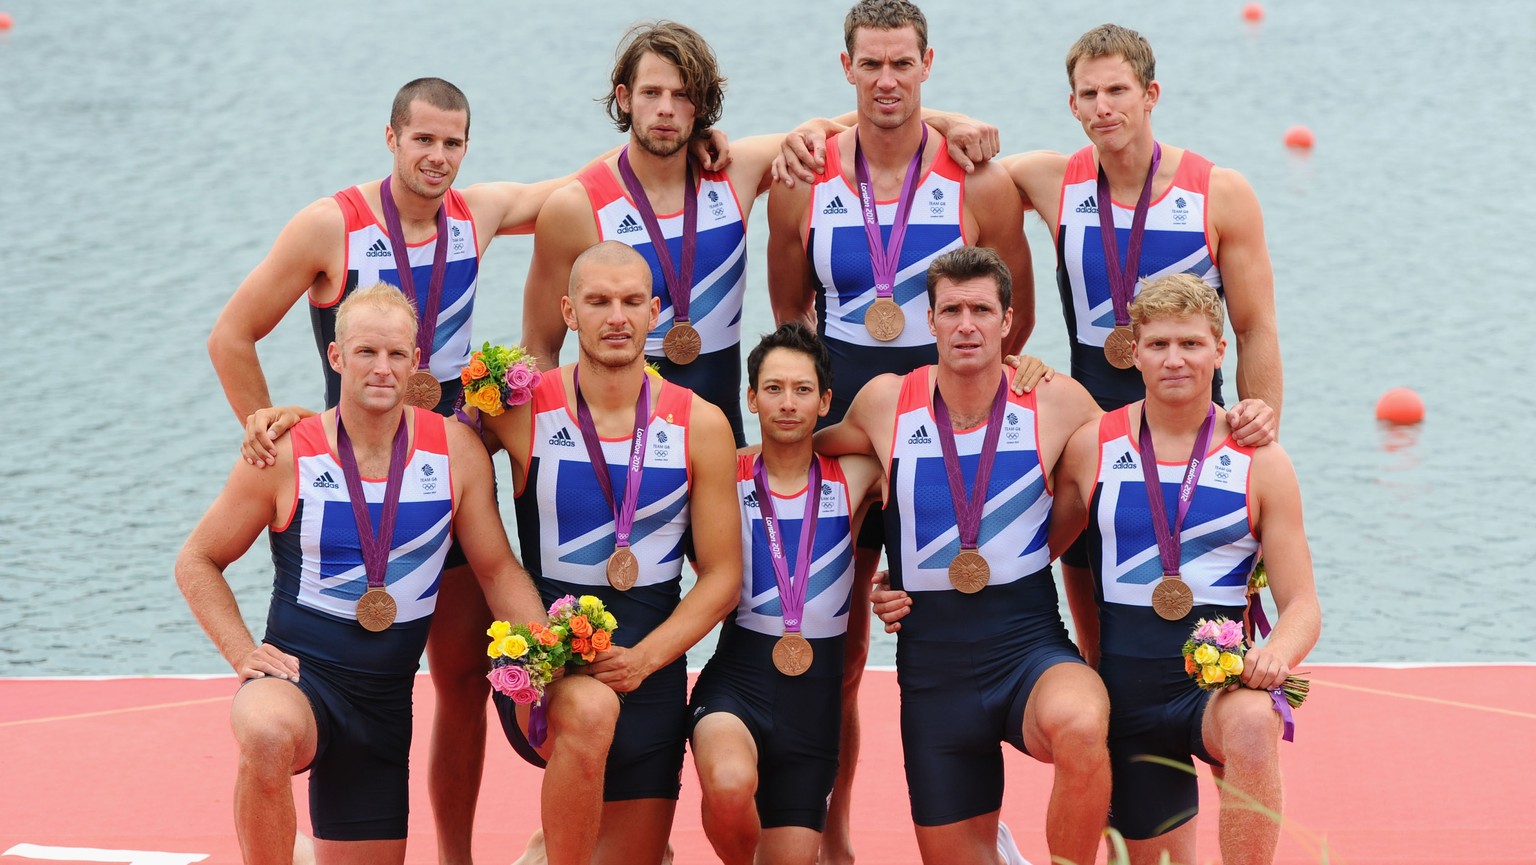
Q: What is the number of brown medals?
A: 9